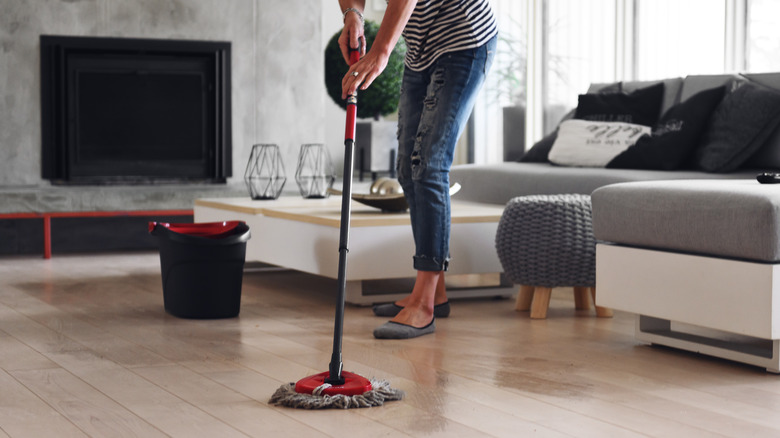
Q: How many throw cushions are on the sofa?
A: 5